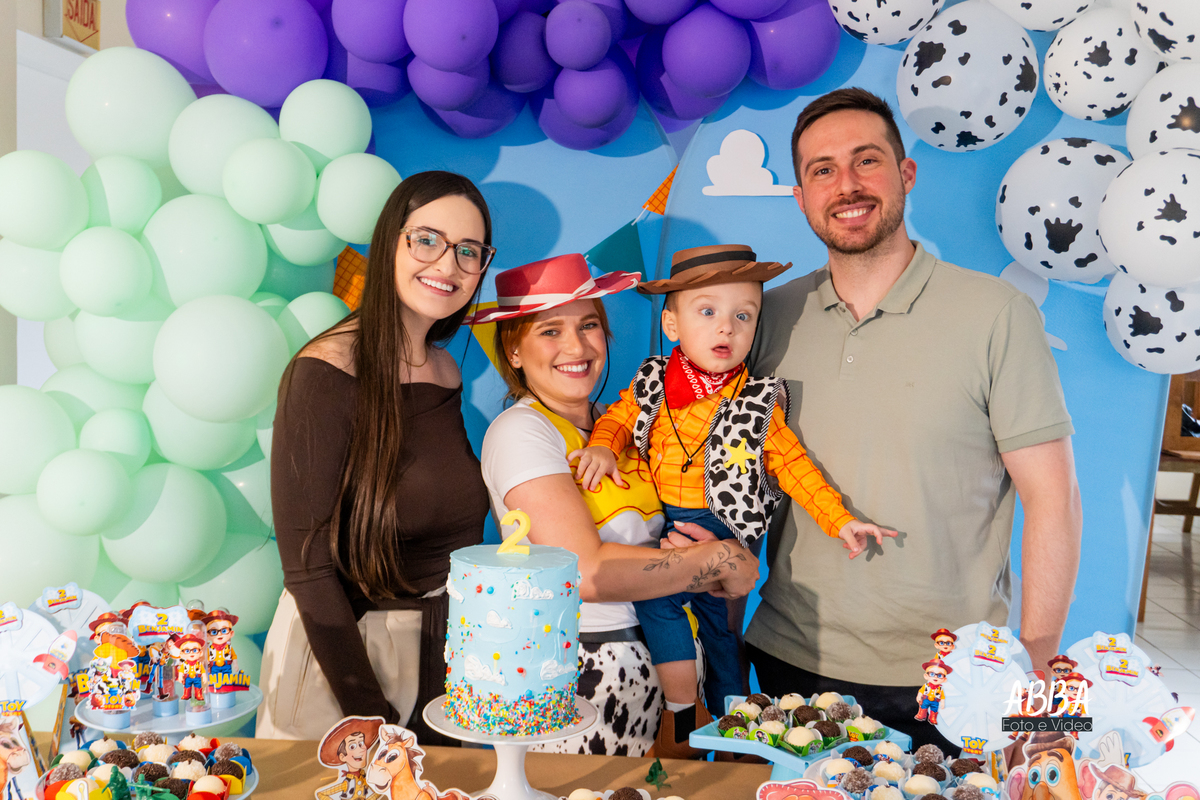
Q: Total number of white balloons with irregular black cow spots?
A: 9